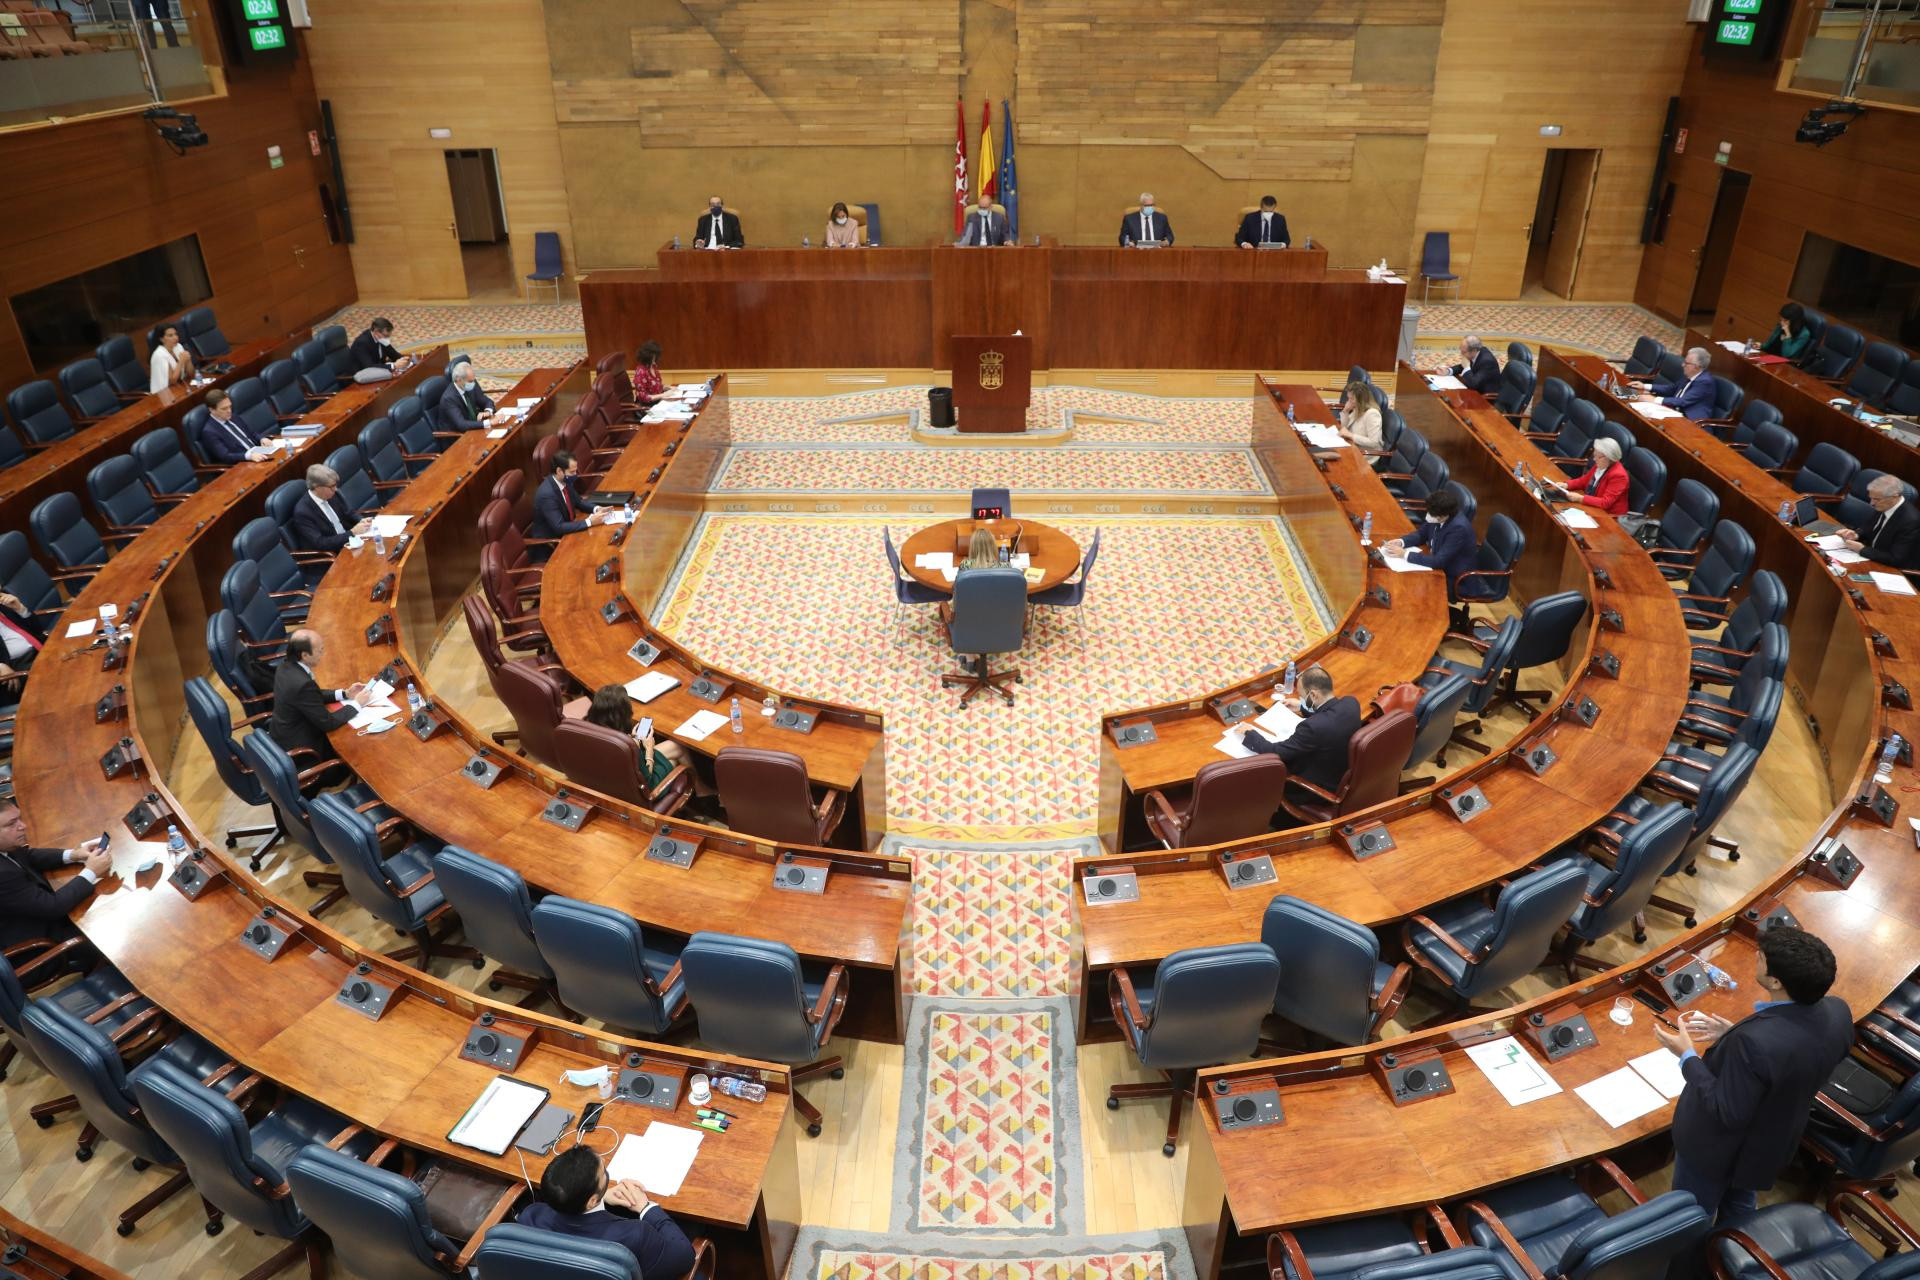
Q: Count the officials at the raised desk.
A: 5